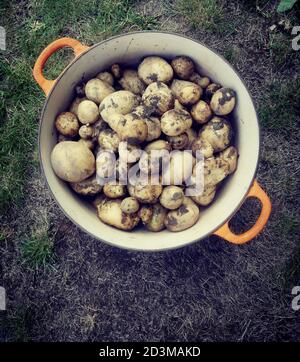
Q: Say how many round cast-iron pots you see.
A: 1